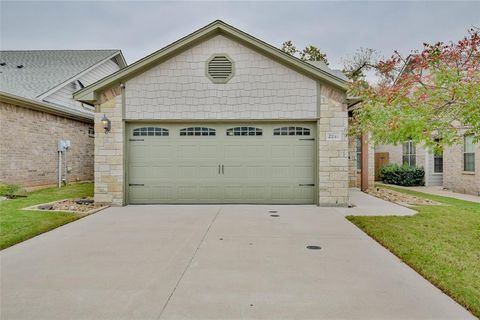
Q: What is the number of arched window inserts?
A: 4